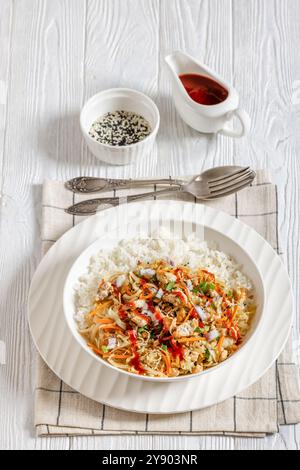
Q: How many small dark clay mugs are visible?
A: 0